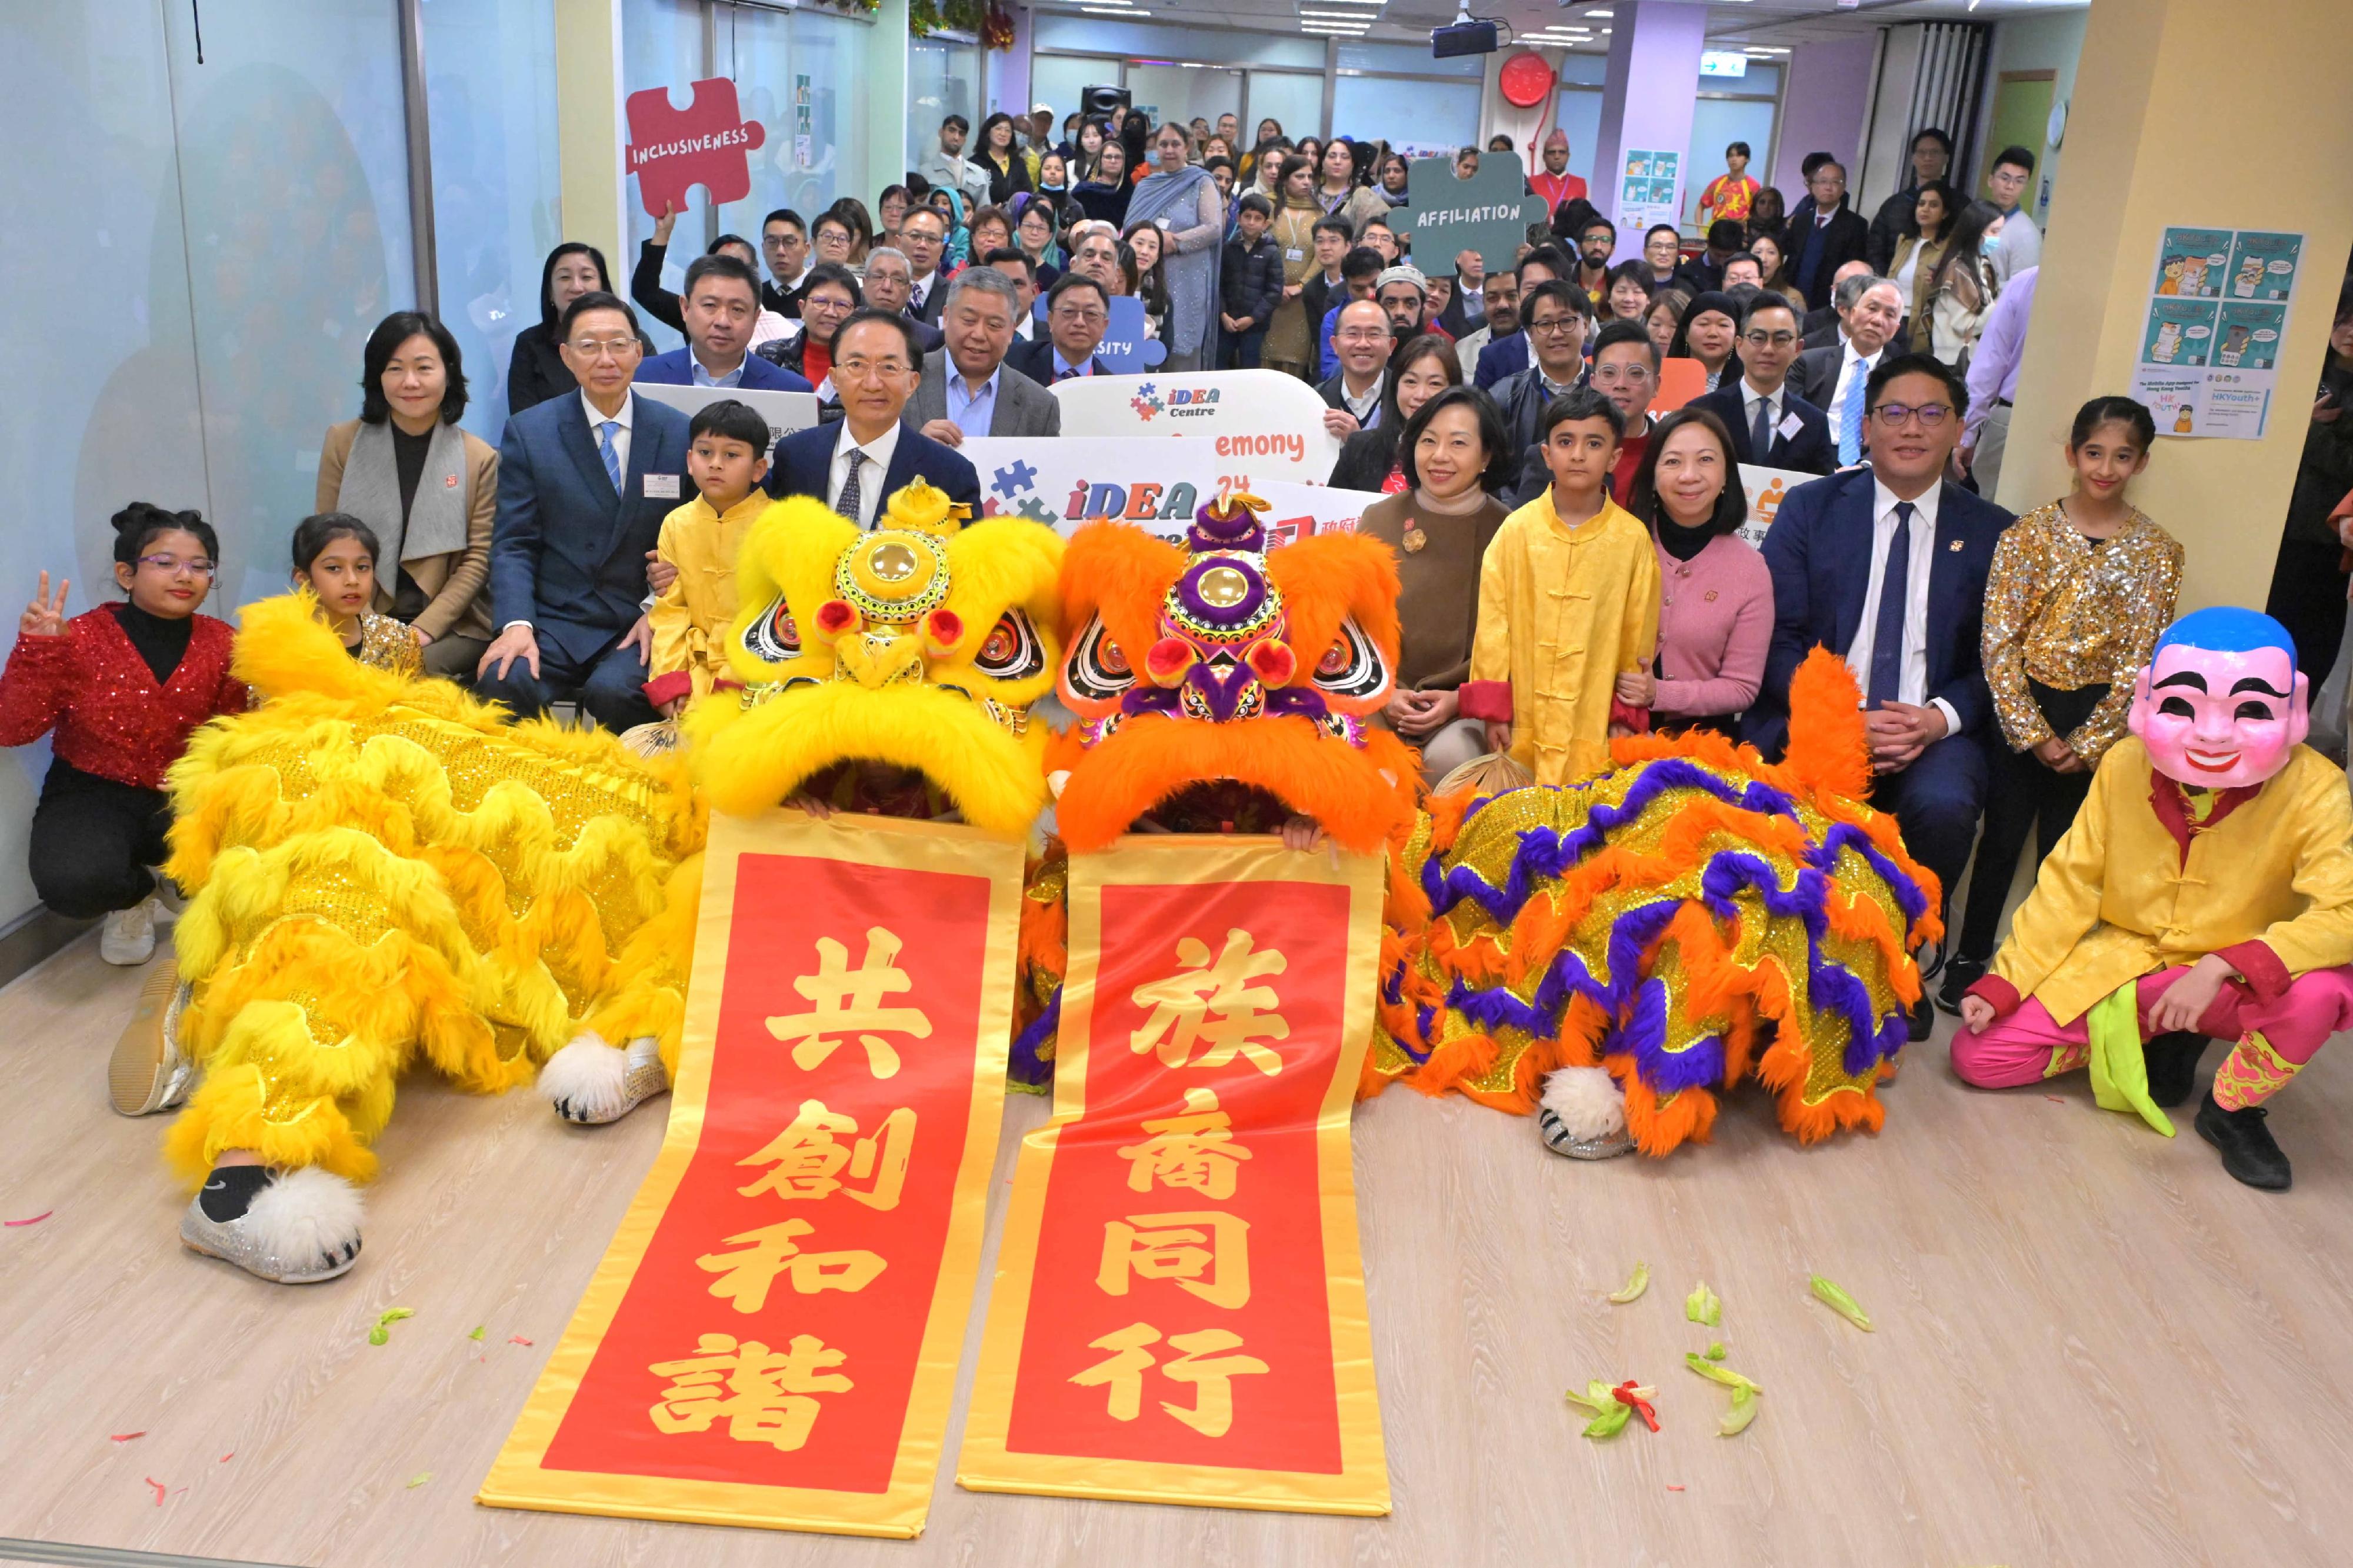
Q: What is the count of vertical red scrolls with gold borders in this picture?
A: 2